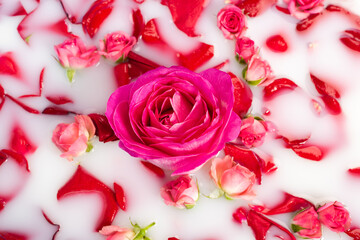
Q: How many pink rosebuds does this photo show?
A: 13